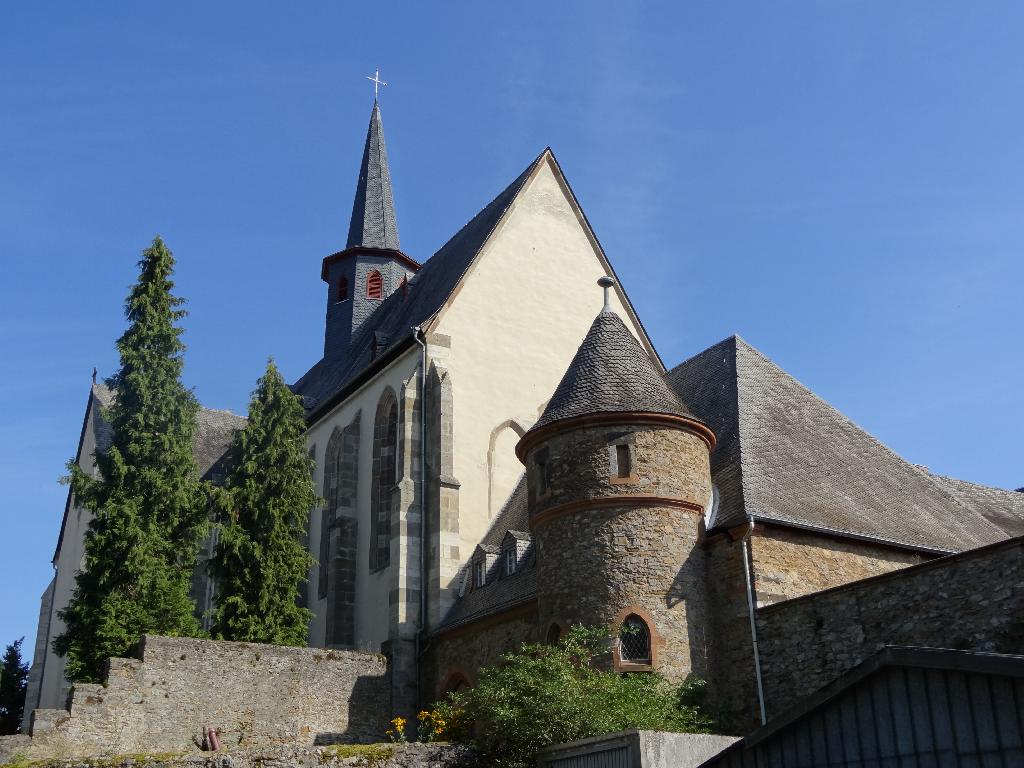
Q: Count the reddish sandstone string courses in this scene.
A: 2